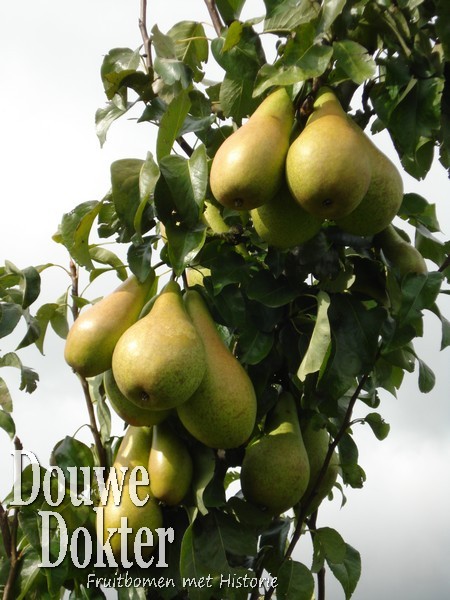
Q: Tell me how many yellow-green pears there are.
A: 13